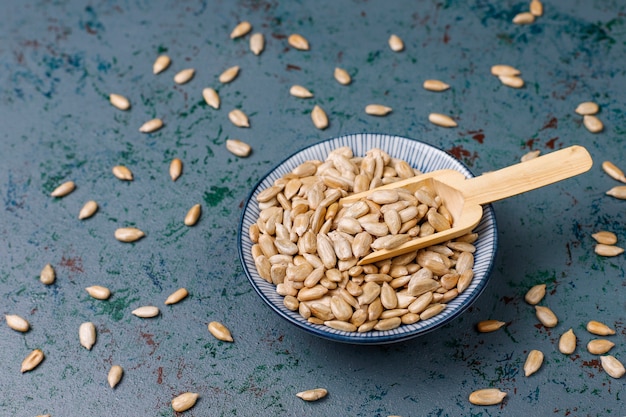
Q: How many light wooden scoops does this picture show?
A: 1